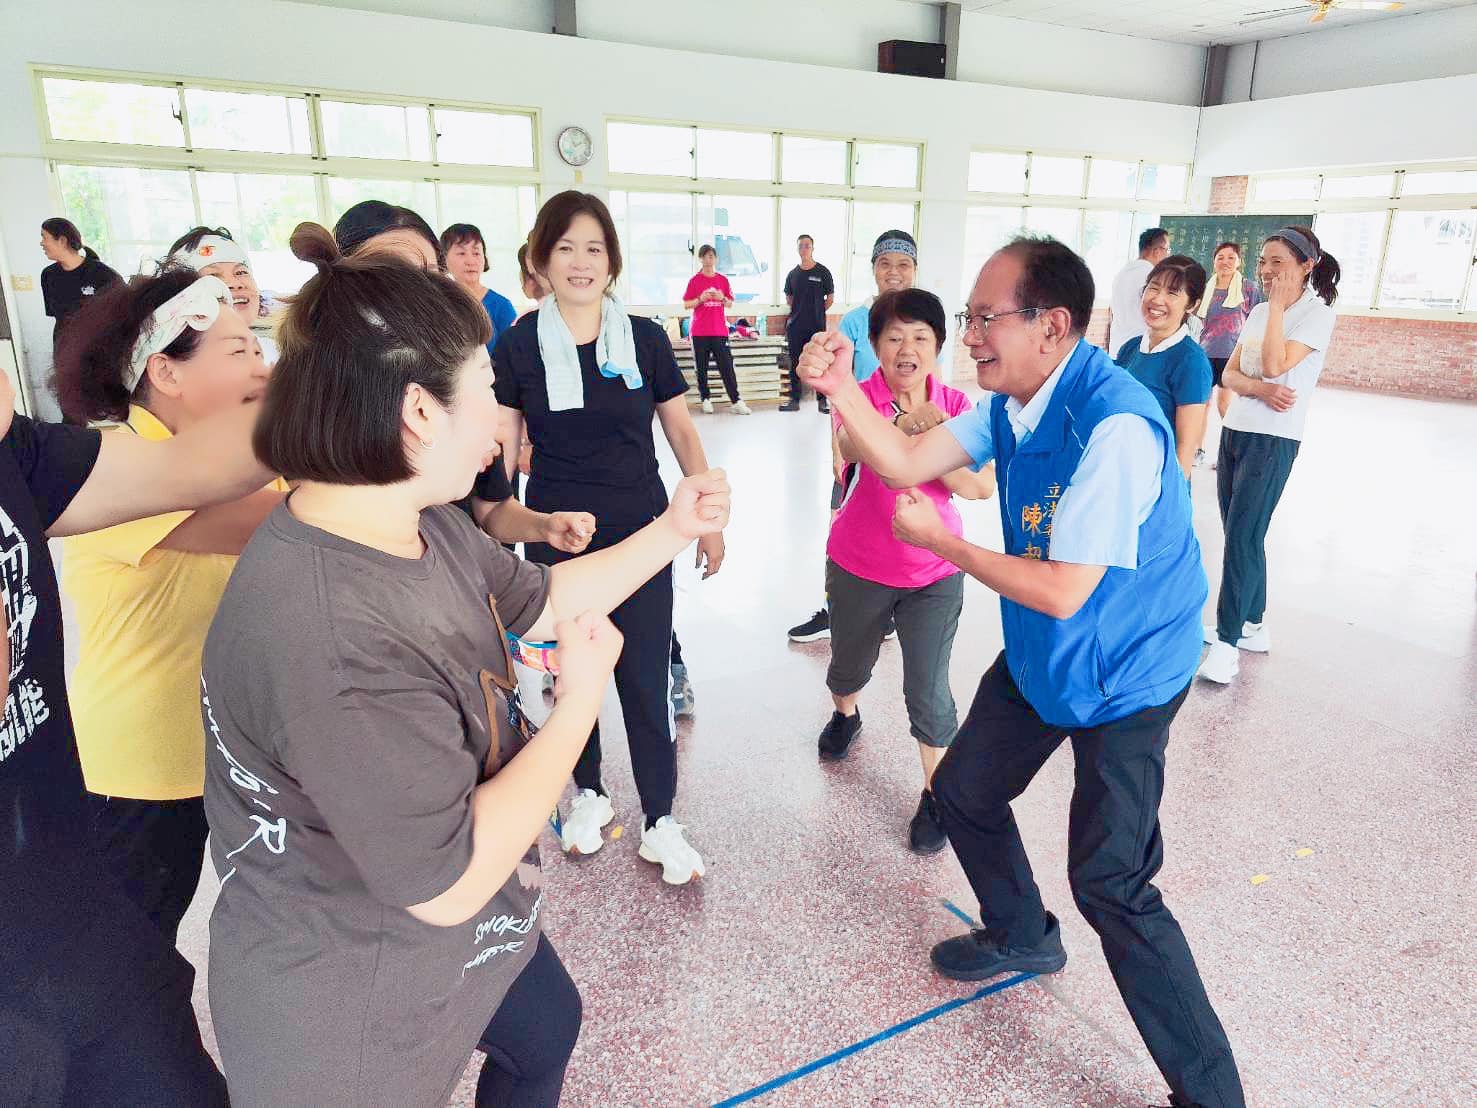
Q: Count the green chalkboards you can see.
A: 1